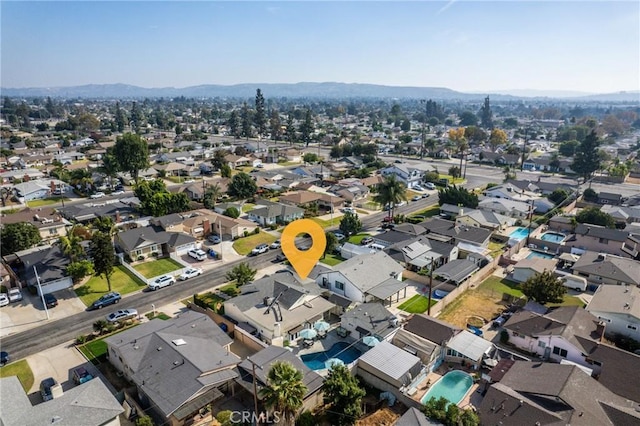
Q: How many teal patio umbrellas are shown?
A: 4